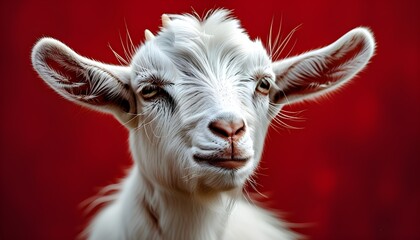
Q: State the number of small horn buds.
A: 2